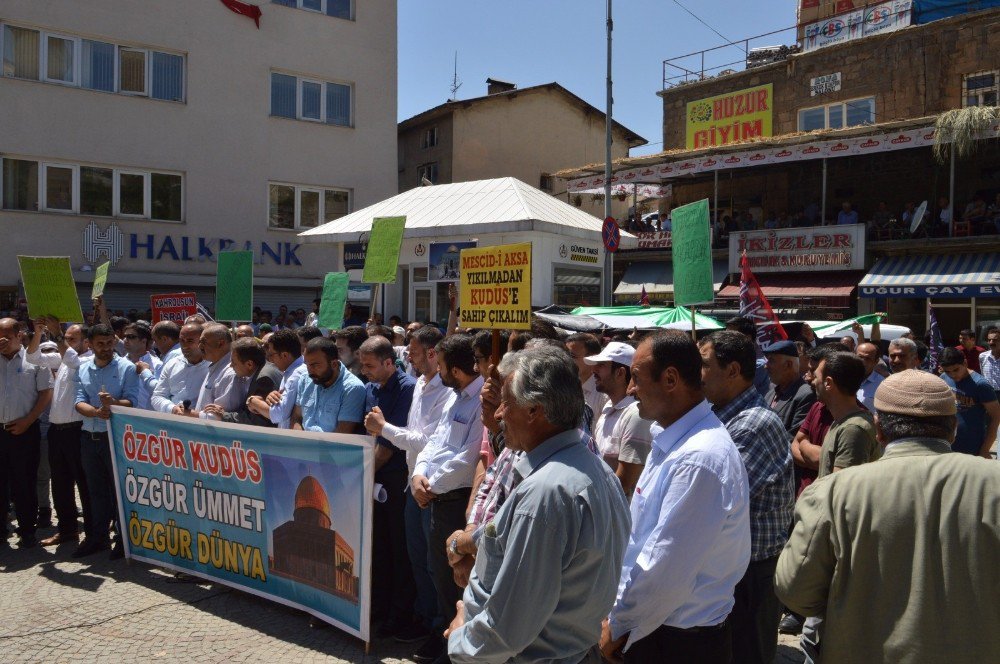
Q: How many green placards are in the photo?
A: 6